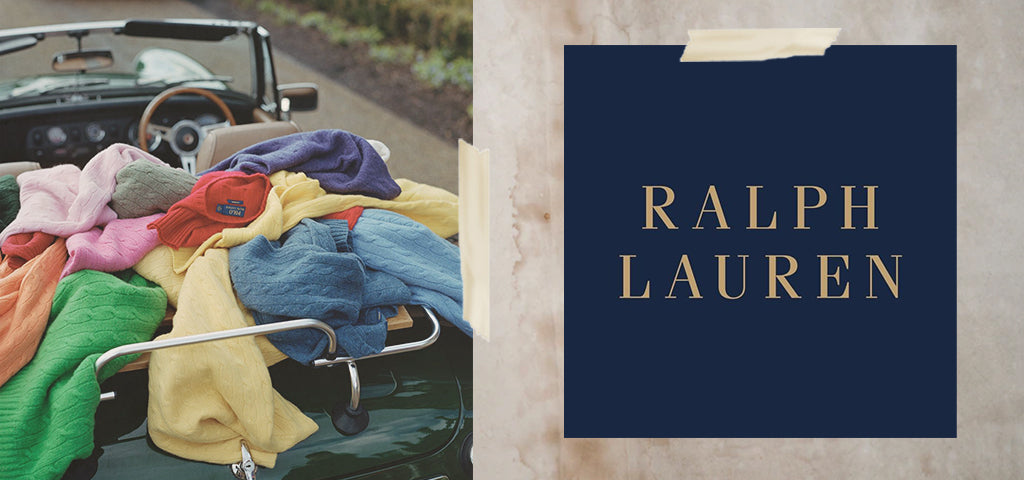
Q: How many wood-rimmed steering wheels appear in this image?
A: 1